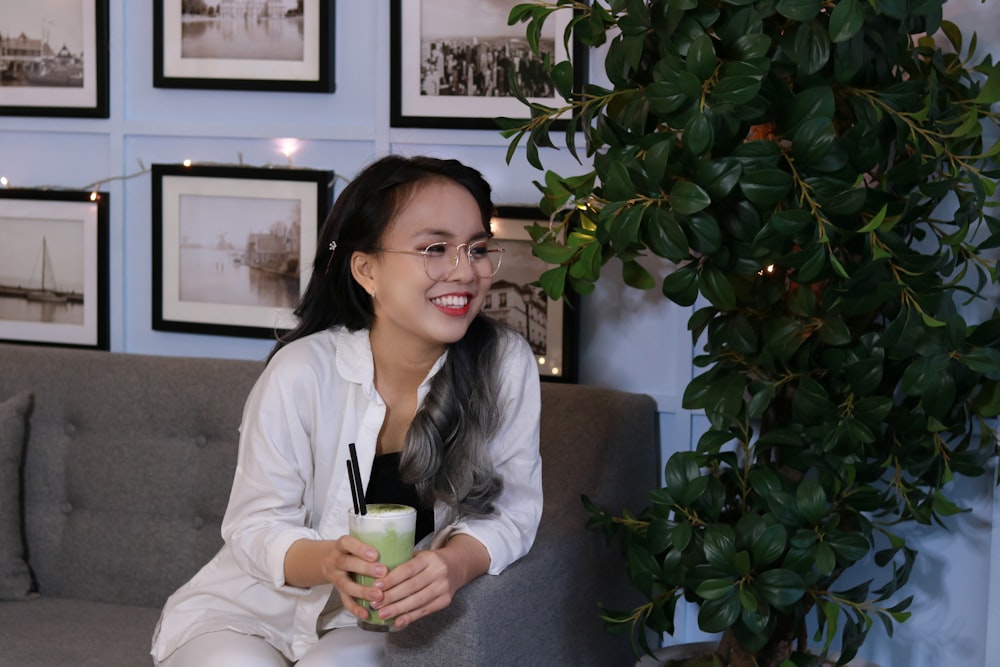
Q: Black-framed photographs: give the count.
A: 6